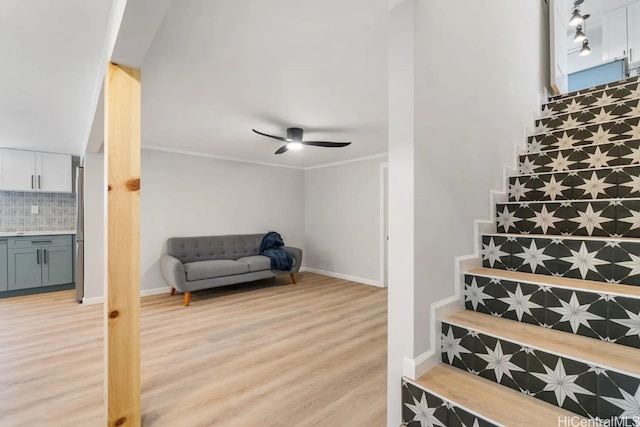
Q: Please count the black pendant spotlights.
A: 3